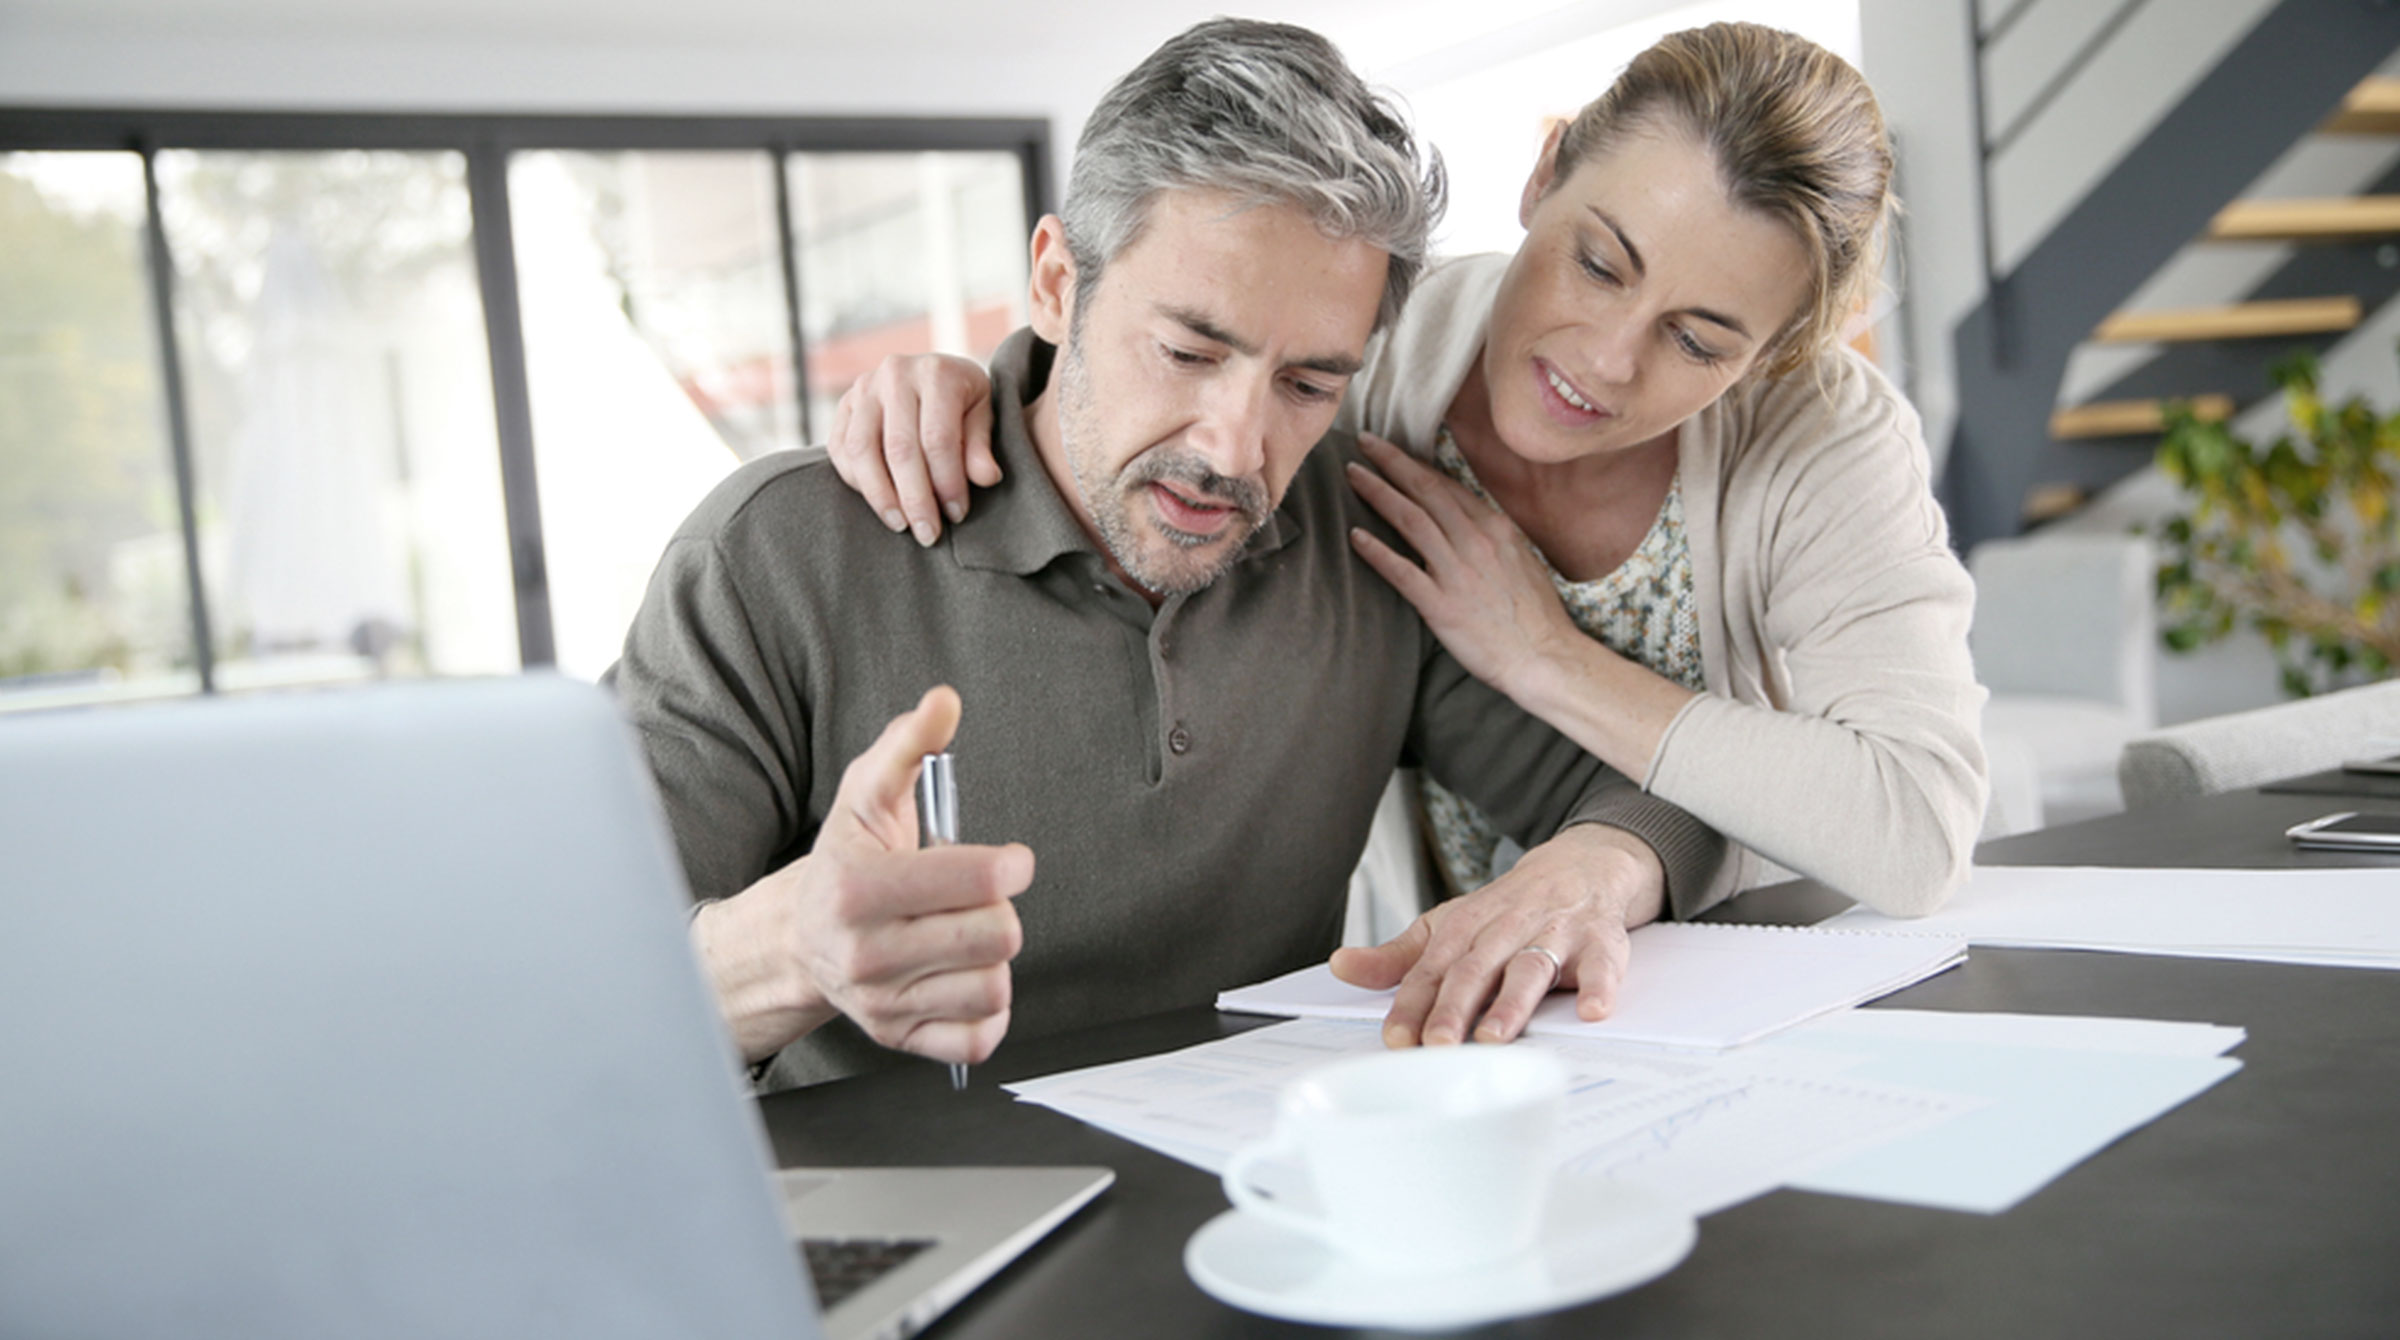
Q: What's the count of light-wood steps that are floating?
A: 5